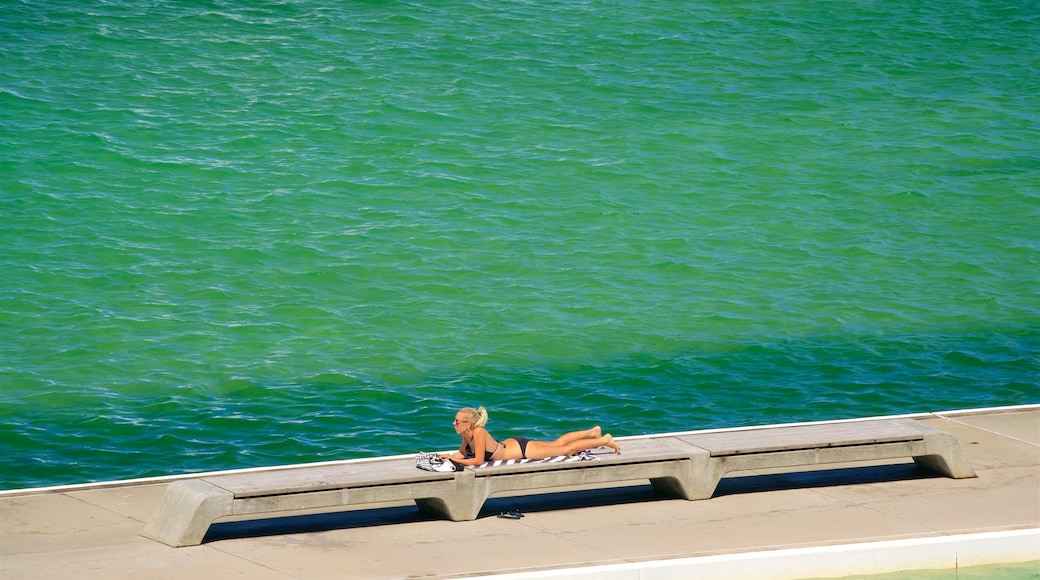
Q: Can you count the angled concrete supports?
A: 4